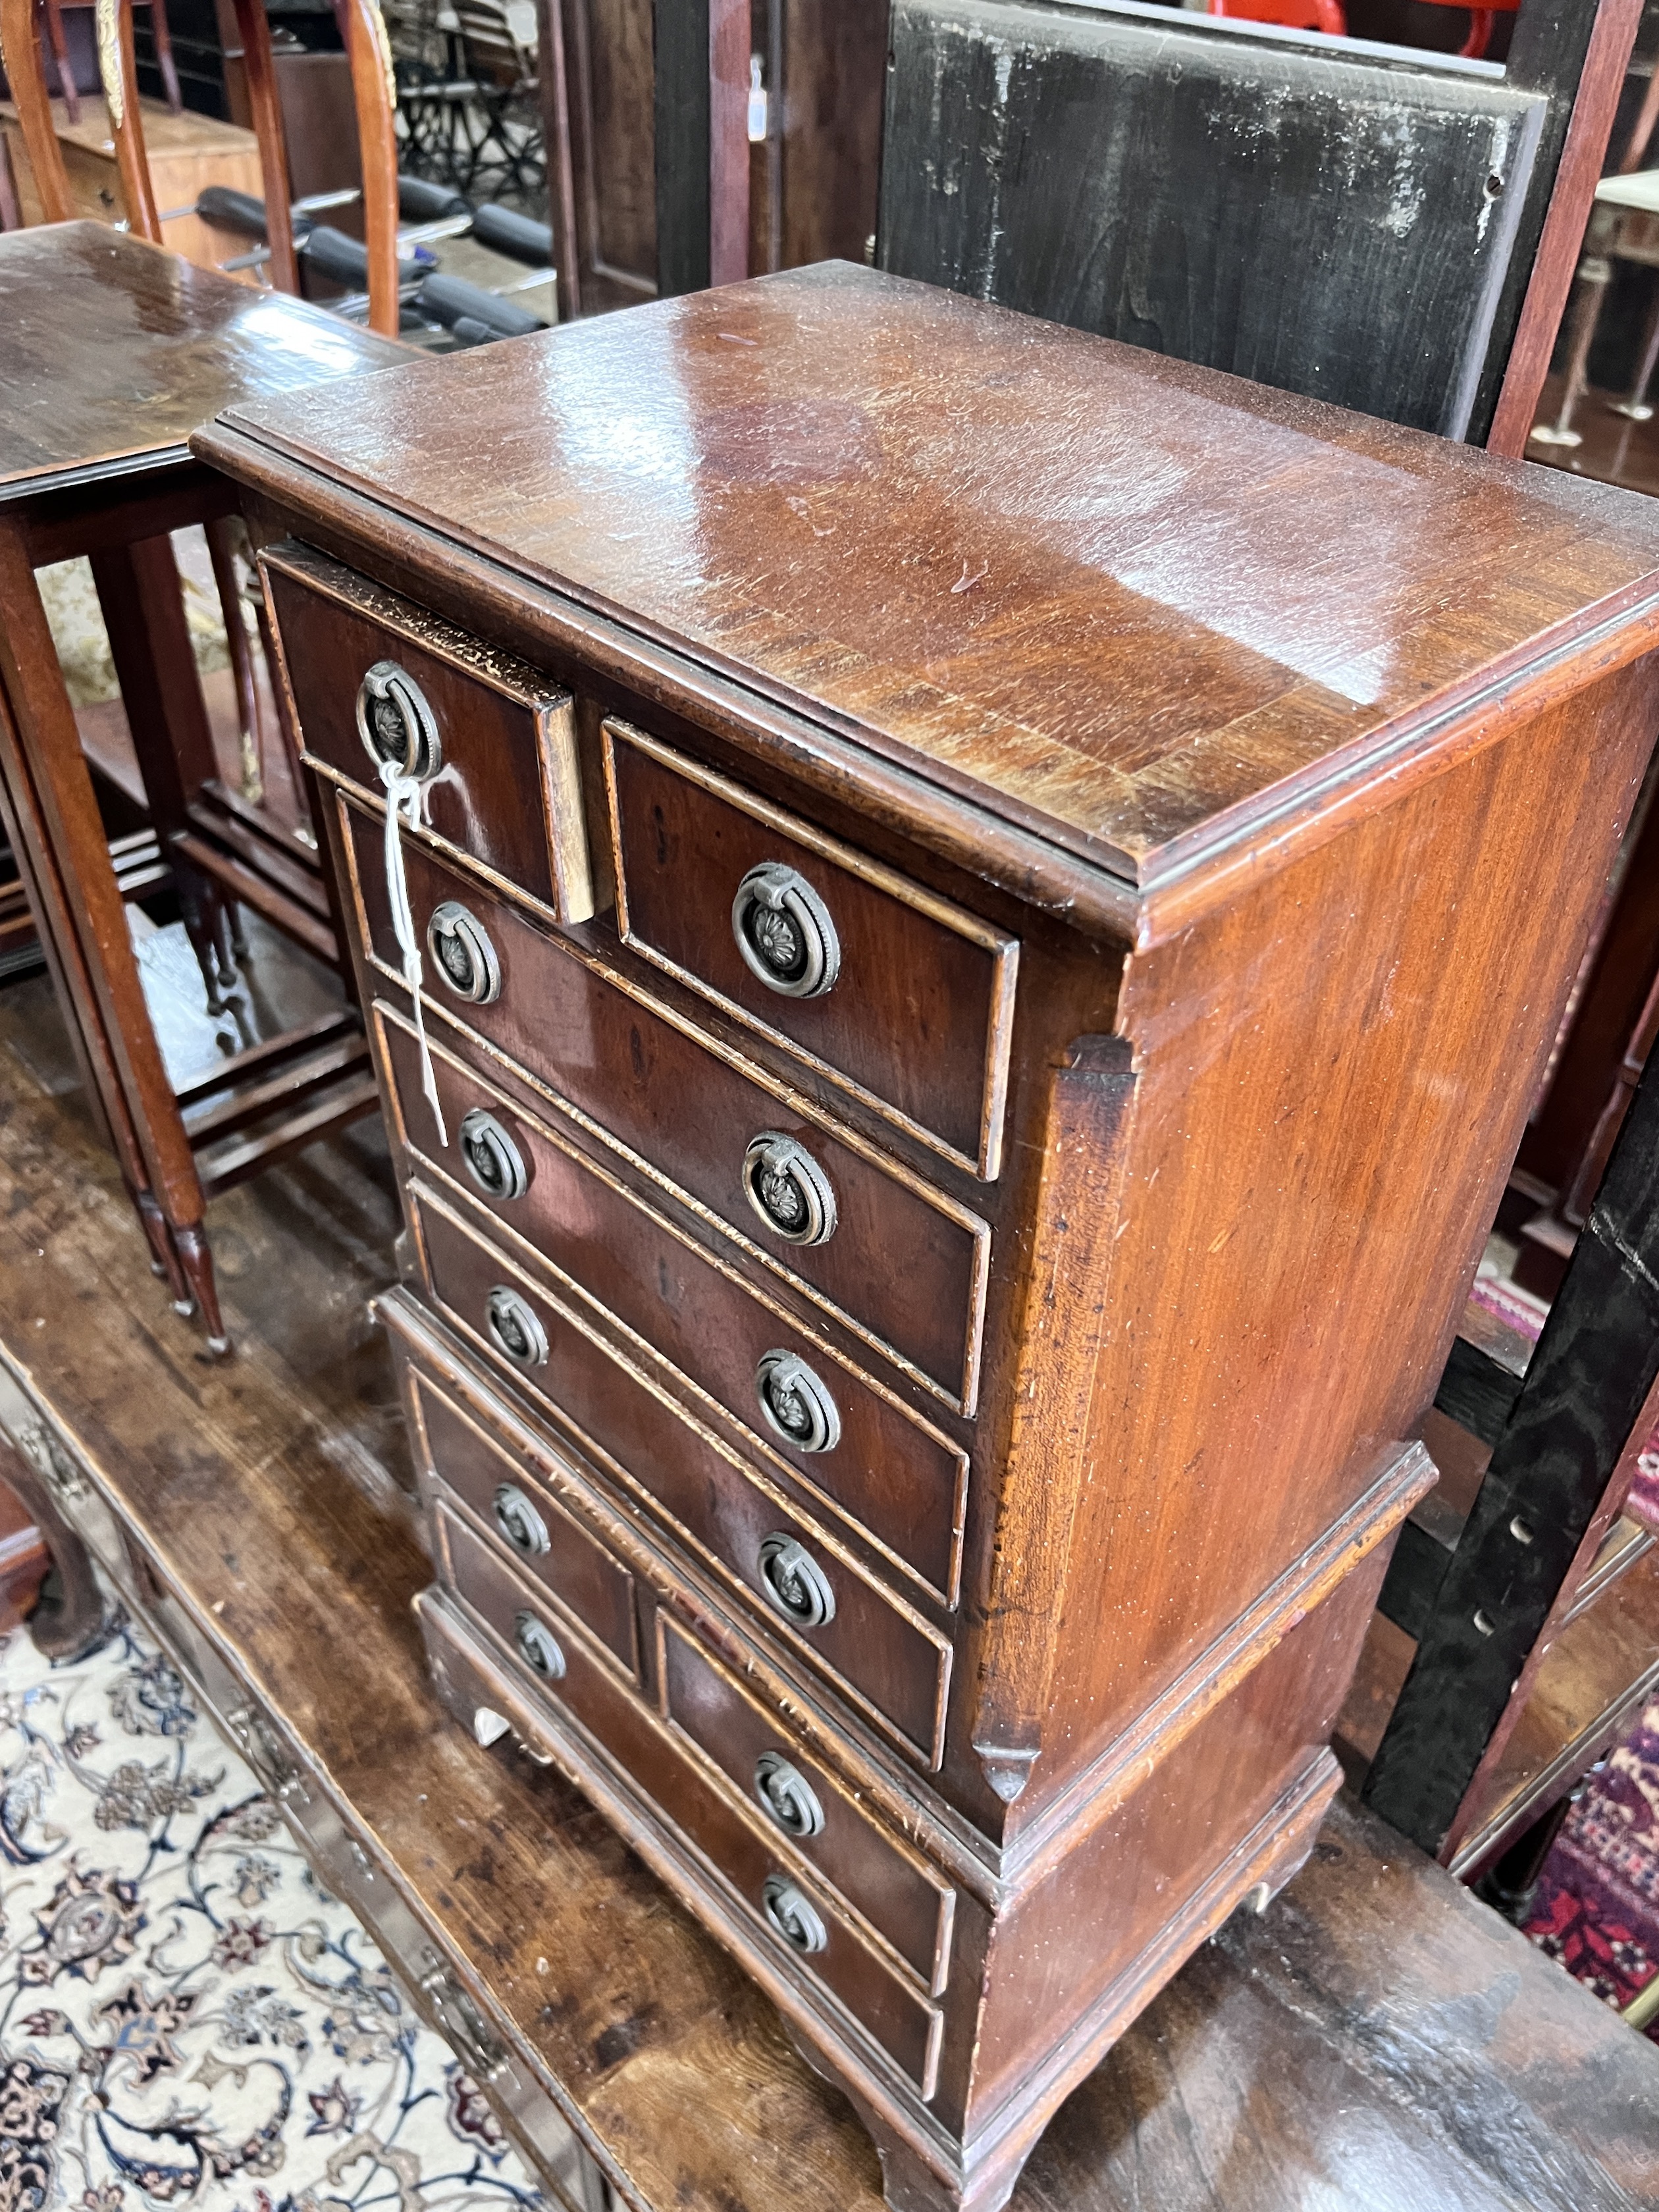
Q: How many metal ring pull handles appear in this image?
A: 12